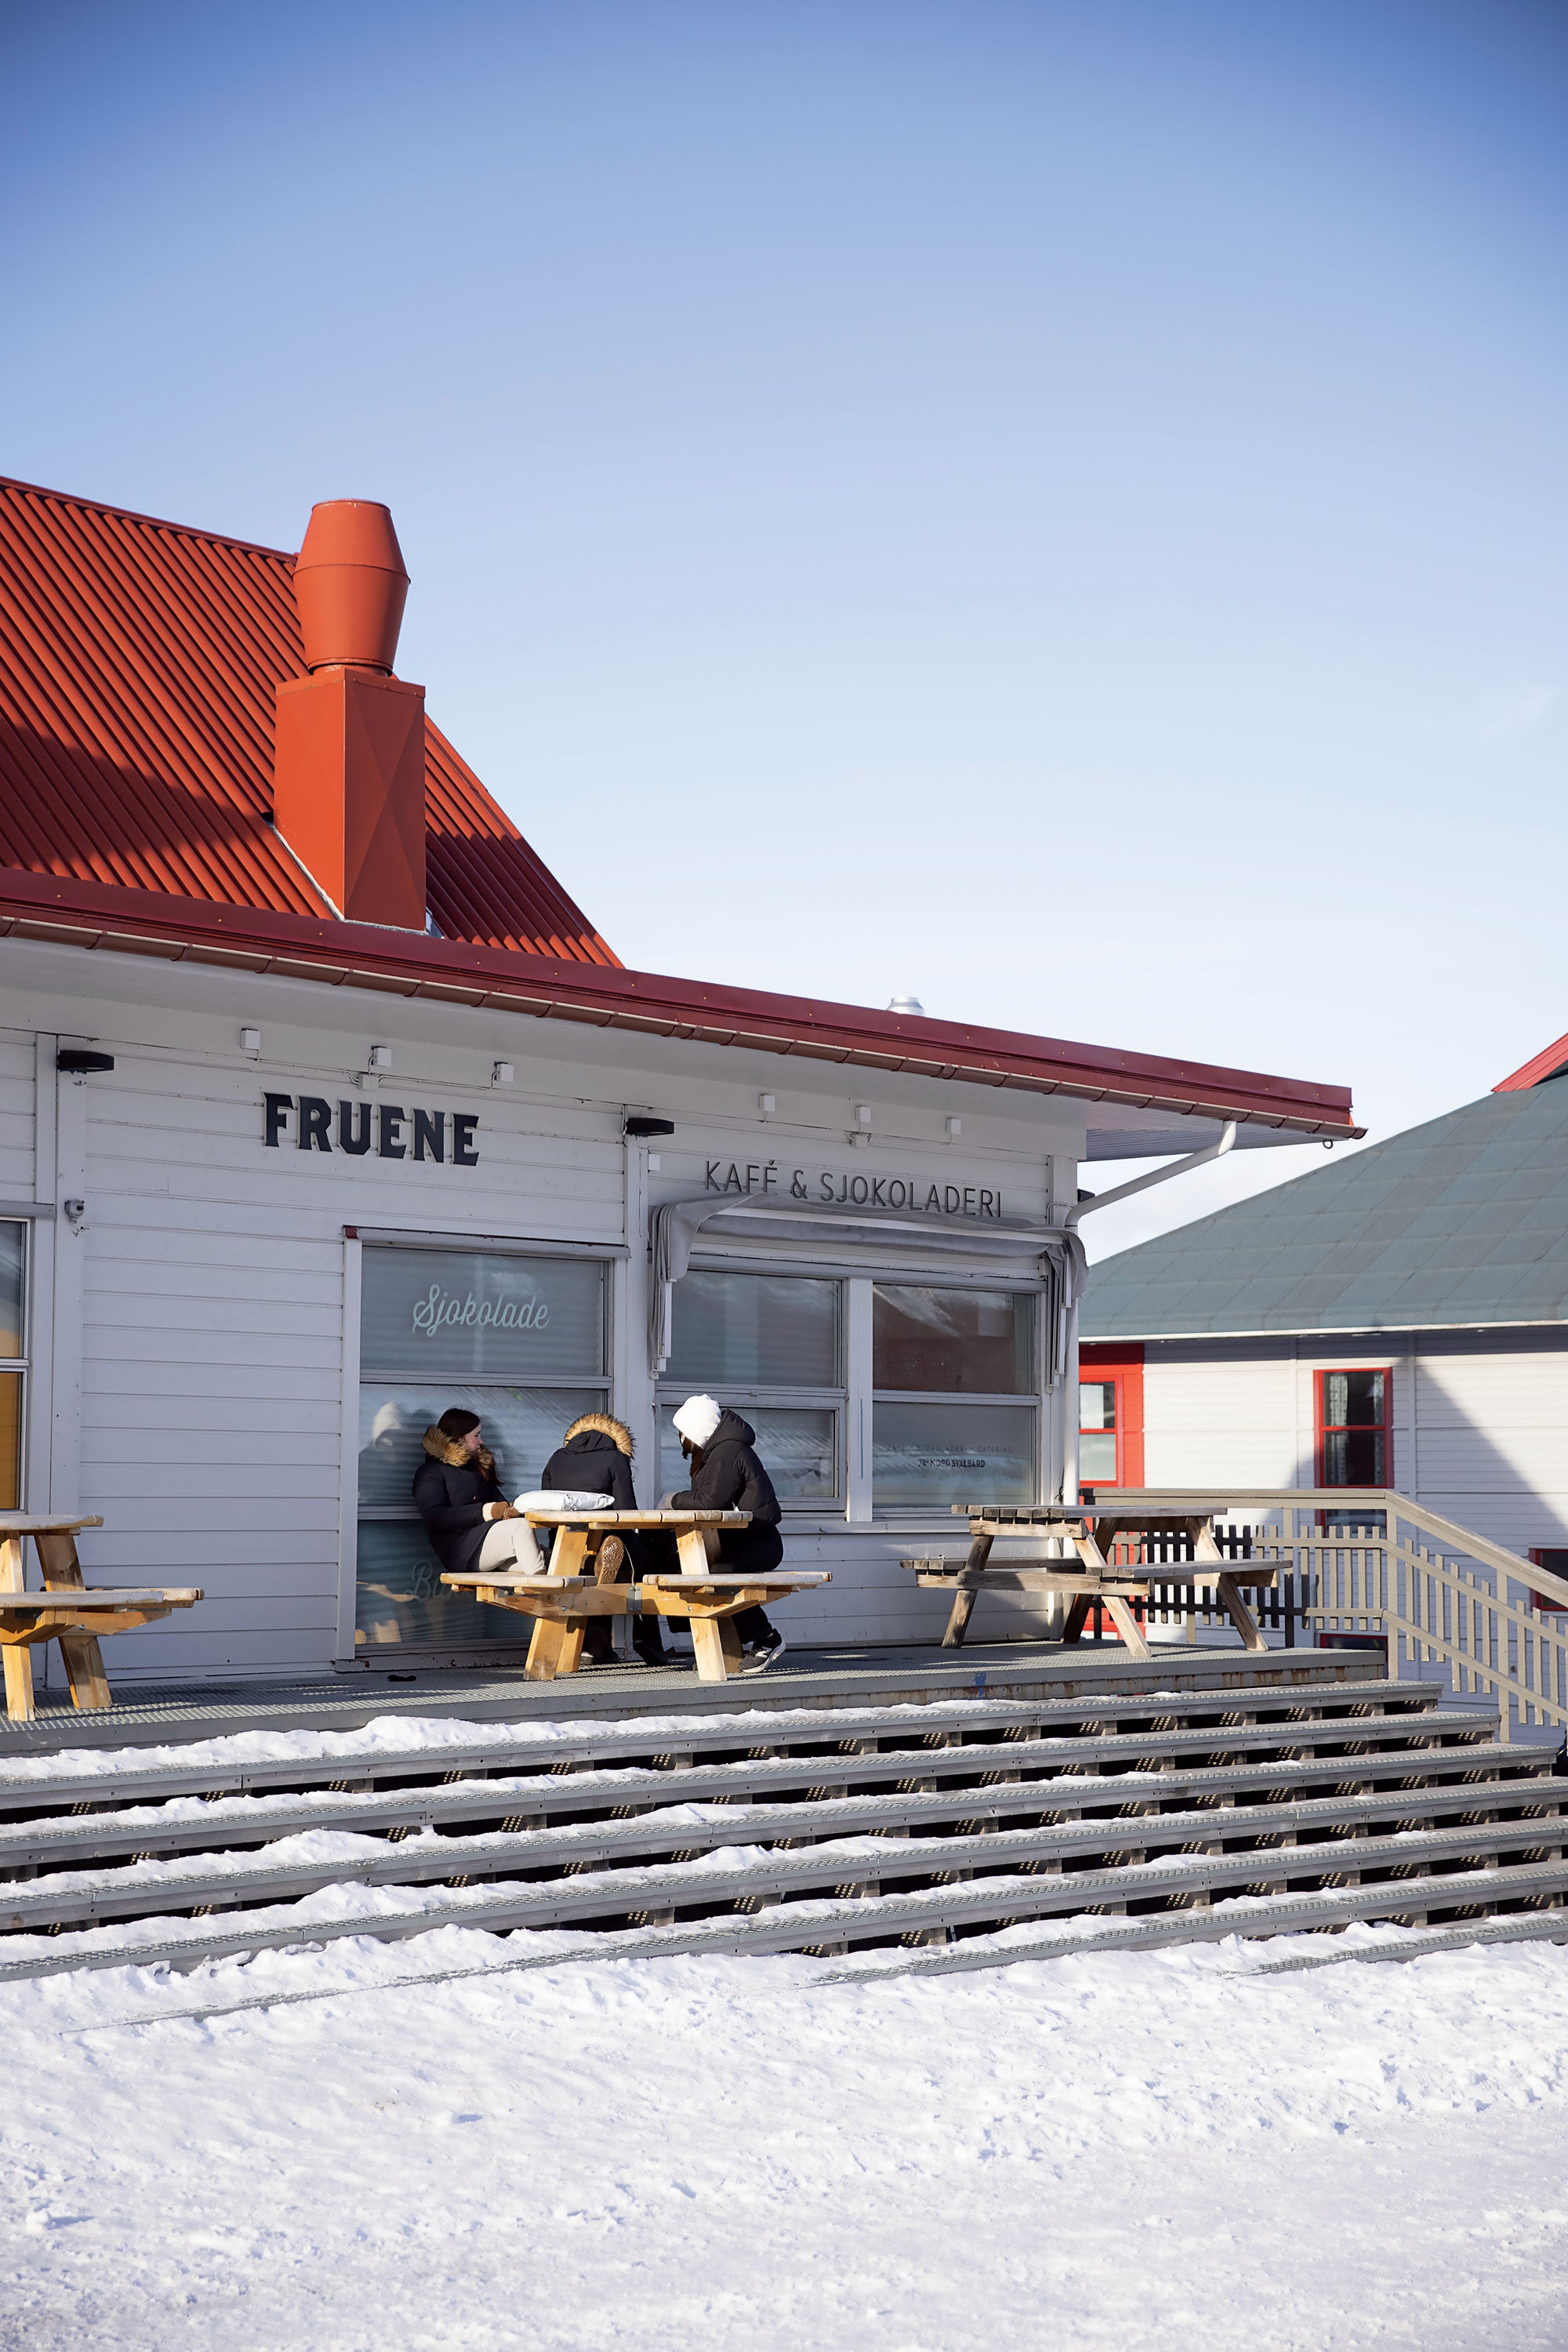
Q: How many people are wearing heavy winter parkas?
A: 3